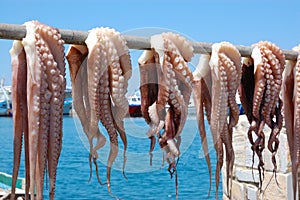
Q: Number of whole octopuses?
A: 5